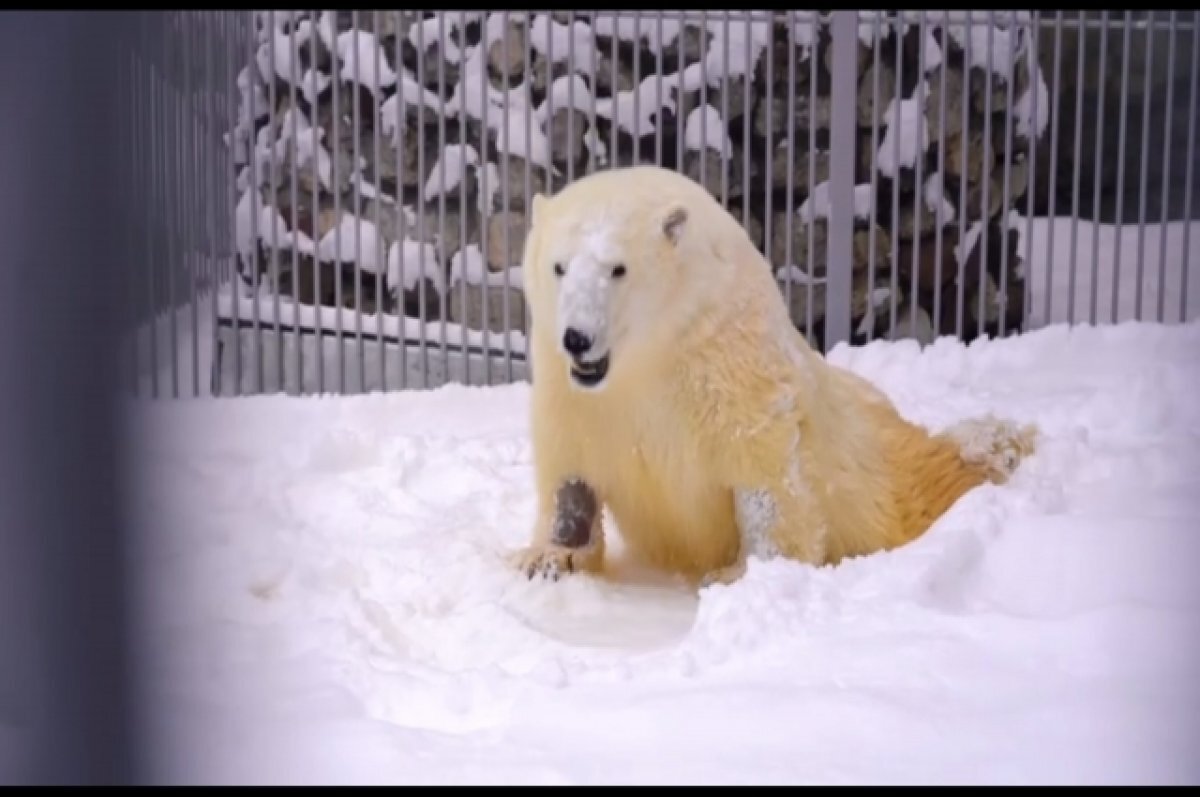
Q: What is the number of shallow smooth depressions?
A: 1